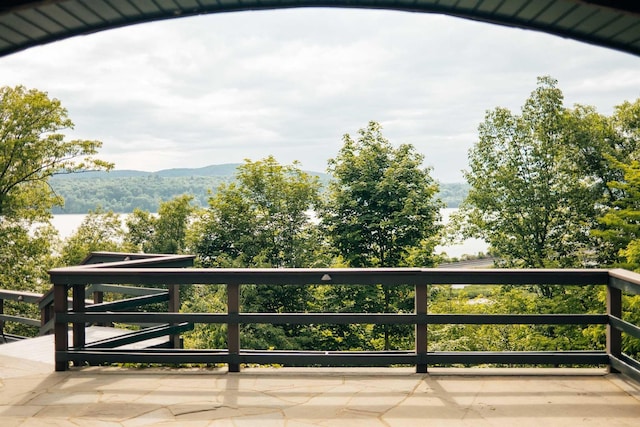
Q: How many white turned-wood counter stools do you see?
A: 0